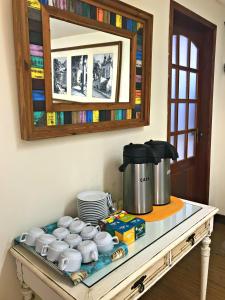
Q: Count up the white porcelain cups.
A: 11